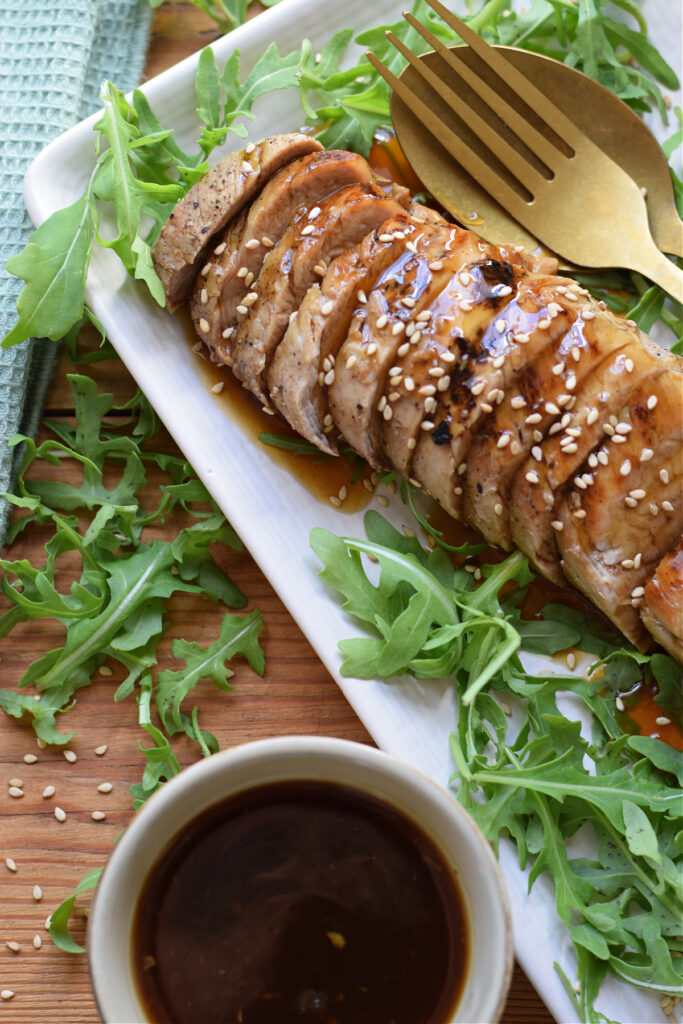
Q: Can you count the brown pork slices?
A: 11